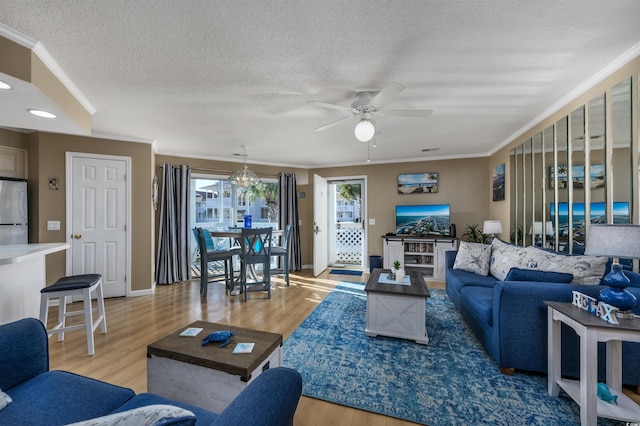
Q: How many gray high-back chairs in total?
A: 4